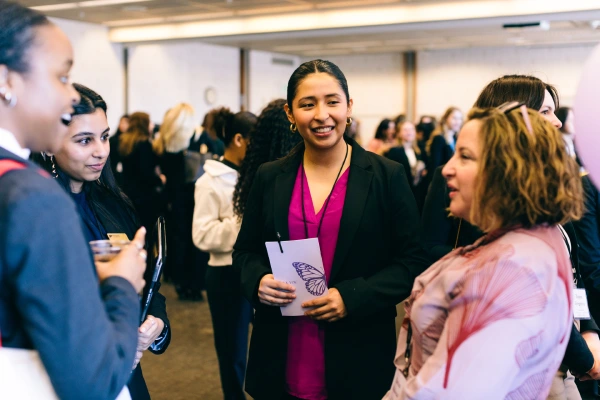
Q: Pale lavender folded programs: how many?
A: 1